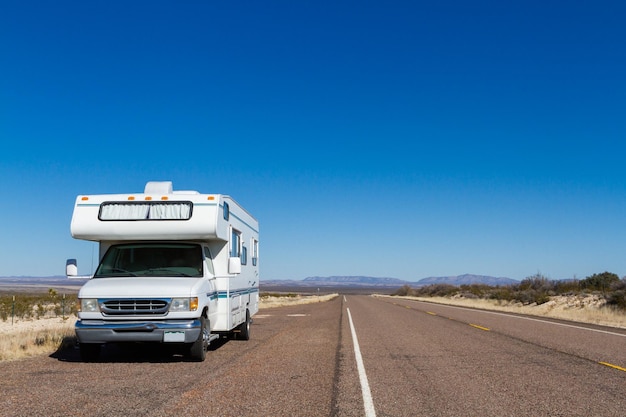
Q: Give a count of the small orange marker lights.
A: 5